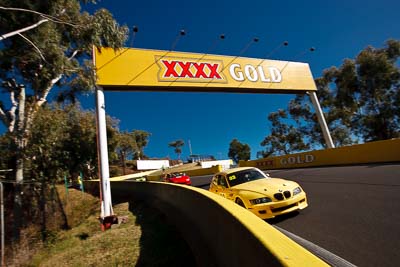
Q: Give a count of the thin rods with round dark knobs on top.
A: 6